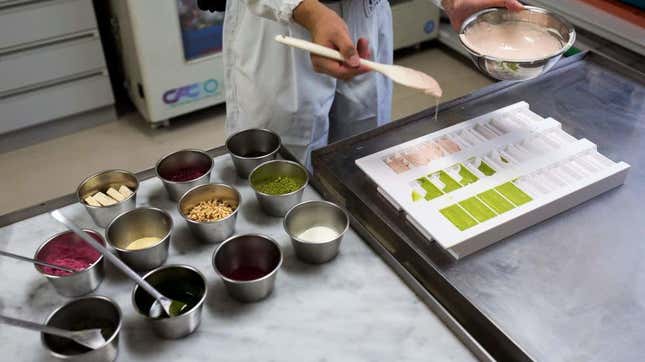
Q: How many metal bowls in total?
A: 12